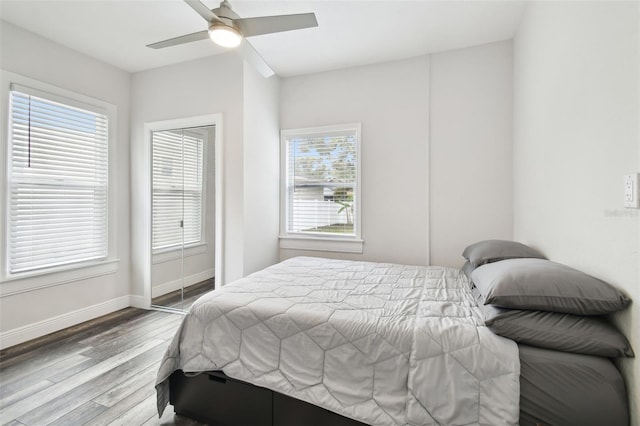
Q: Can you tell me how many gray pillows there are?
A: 4